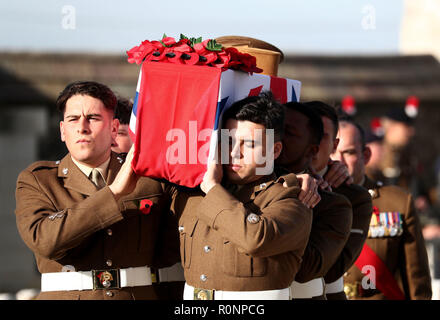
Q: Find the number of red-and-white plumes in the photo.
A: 3